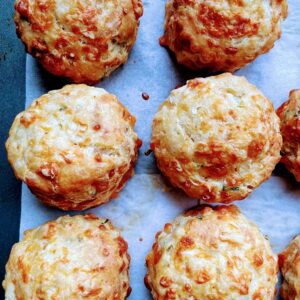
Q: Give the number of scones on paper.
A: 8